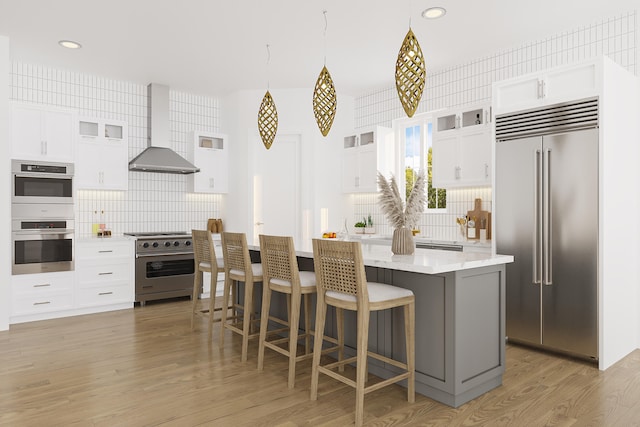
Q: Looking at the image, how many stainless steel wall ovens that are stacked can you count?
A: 2